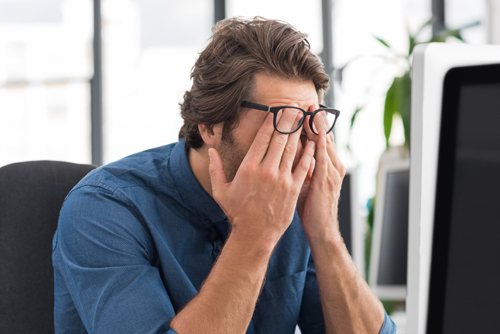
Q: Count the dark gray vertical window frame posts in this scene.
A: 4